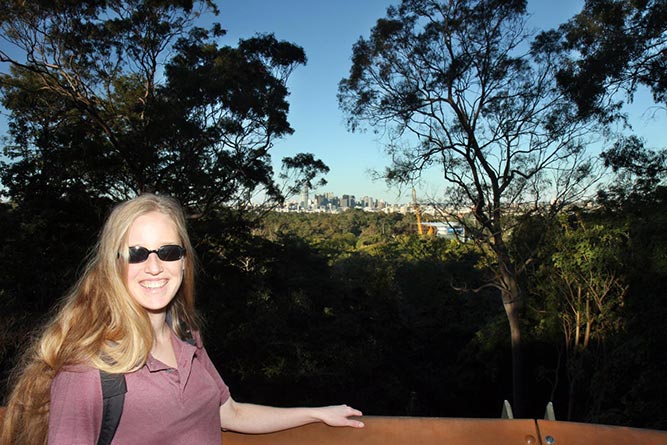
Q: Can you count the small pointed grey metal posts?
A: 2